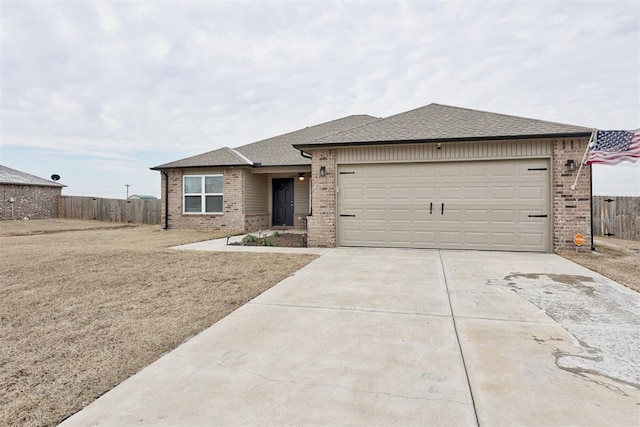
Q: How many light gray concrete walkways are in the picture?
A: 1